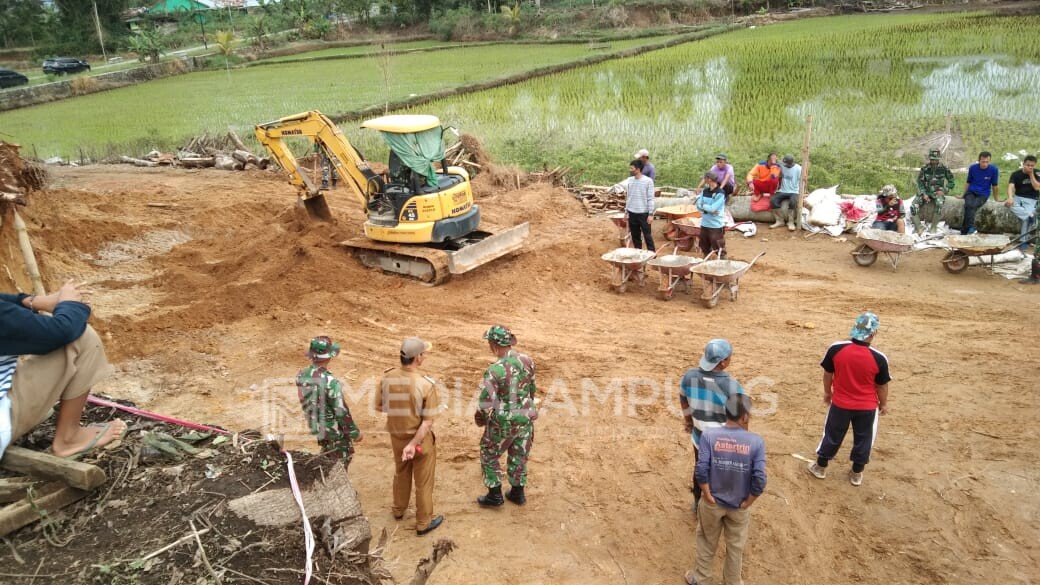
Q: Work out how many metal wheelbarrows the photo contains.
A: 8